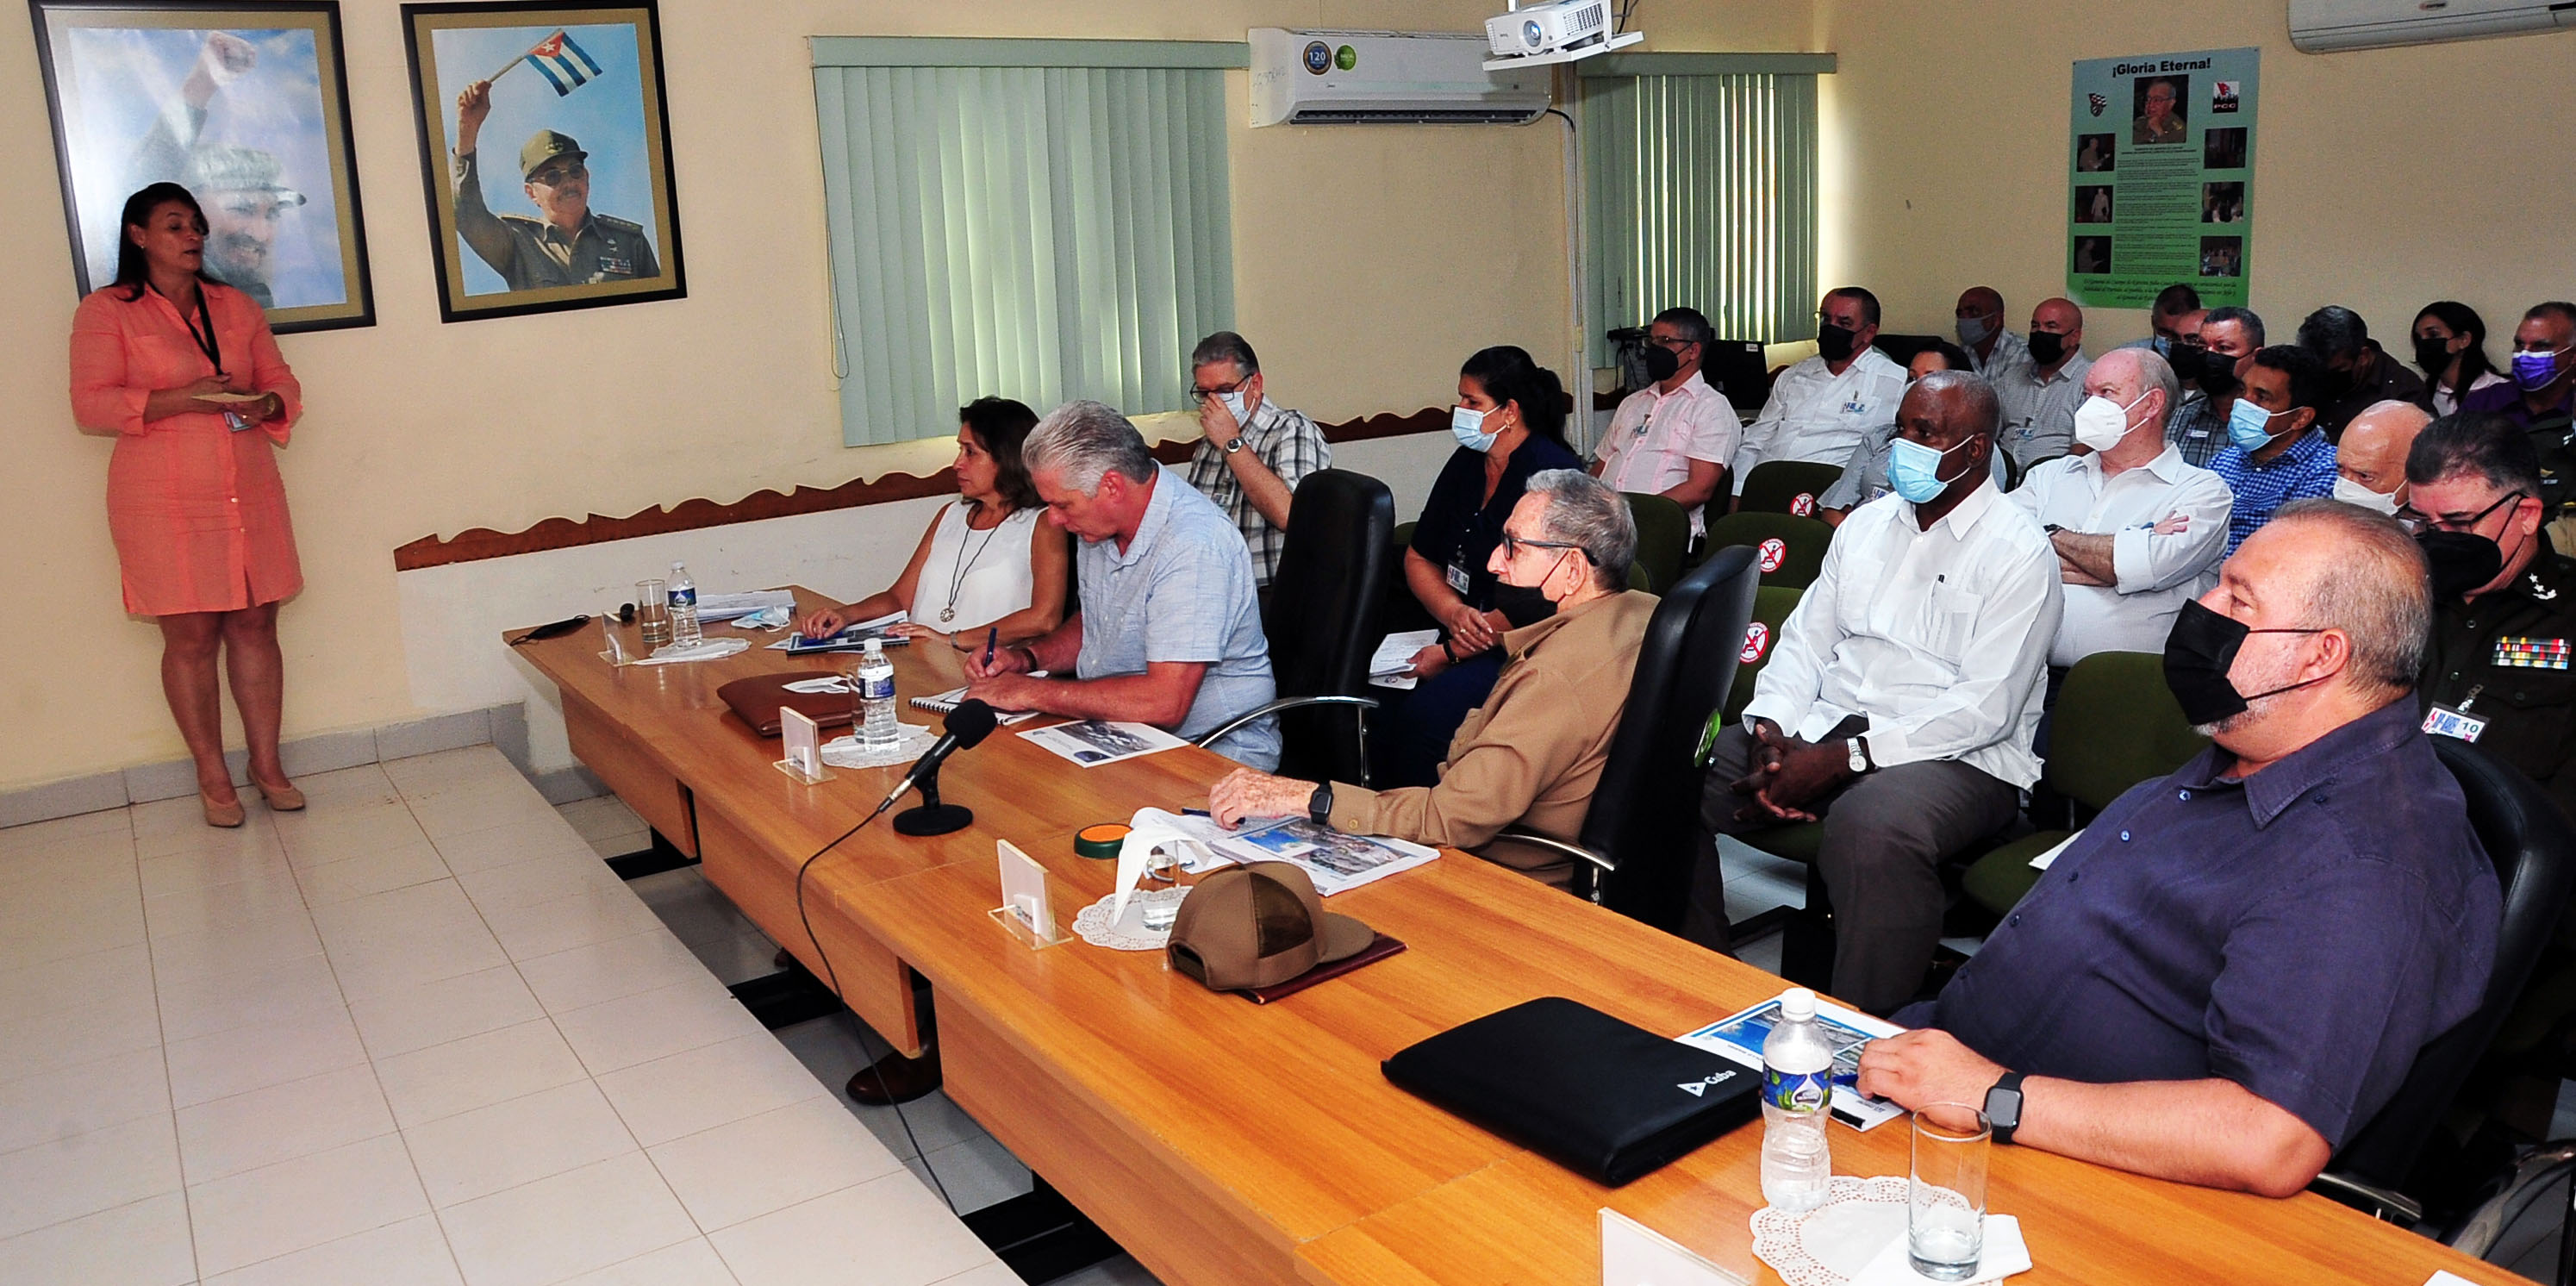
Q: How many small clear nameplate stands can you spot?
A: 4